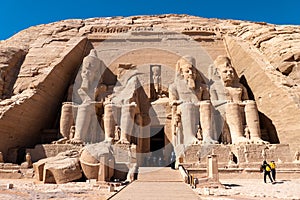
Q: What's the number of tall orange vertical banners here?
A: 0